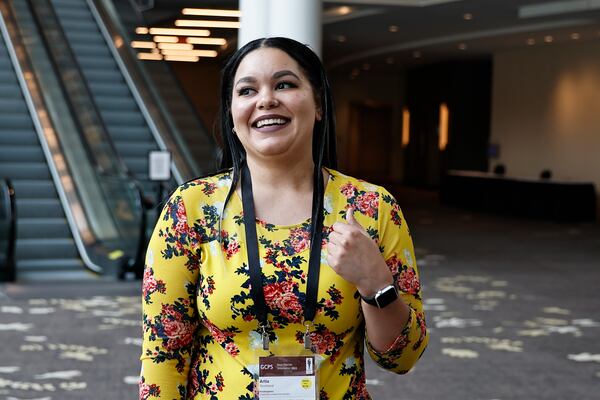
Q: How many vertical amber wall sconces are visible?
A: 2